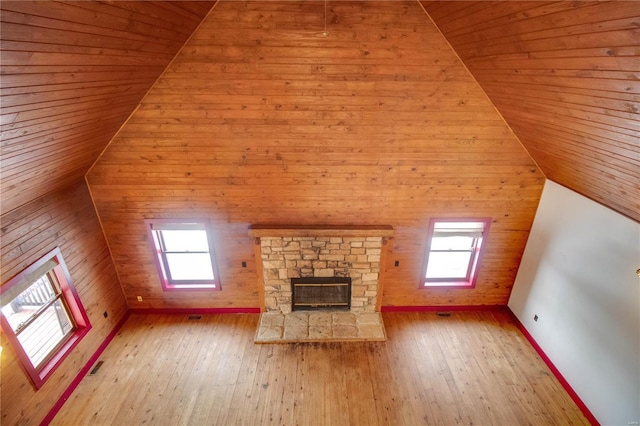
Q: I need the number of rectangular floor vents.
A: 3